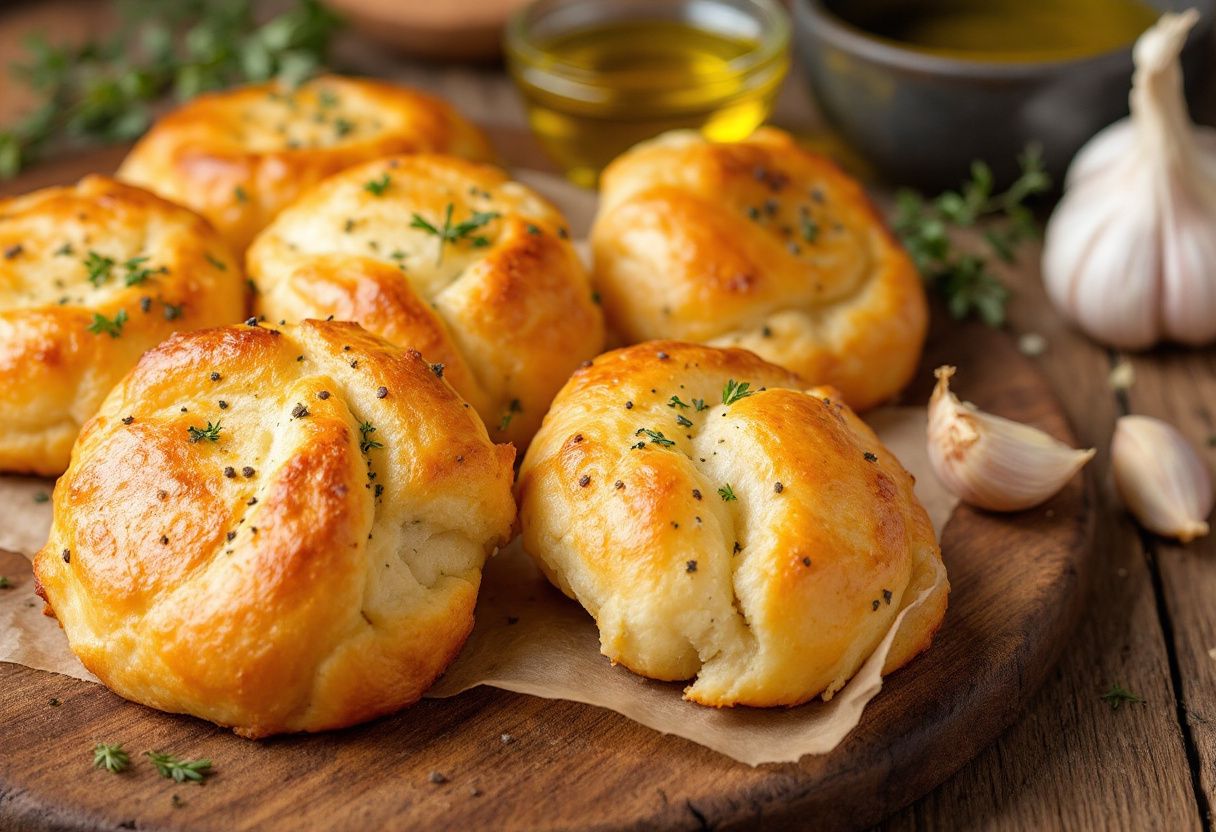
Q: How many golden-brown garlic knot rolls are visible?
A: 6